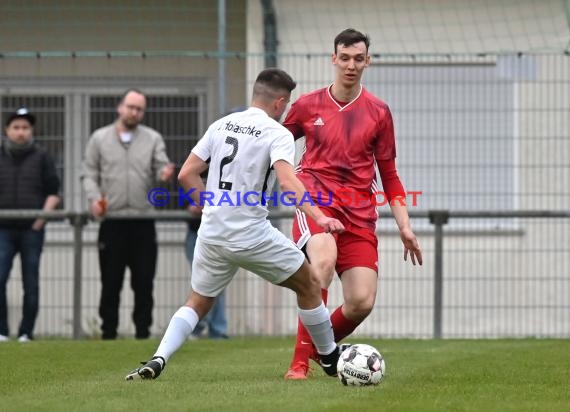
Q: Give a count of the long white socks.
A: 2